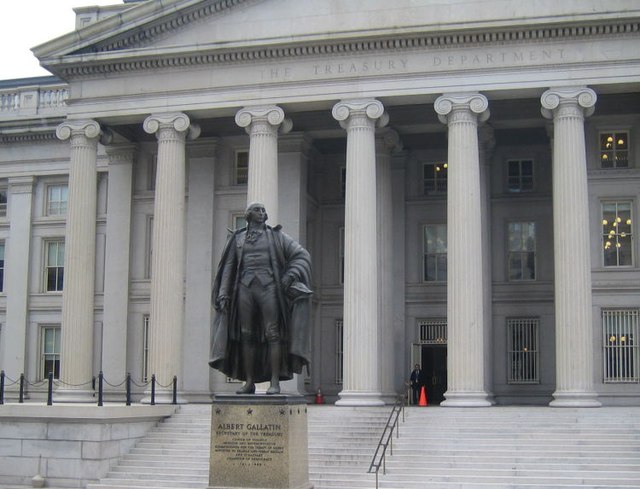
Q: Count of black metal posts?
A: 7